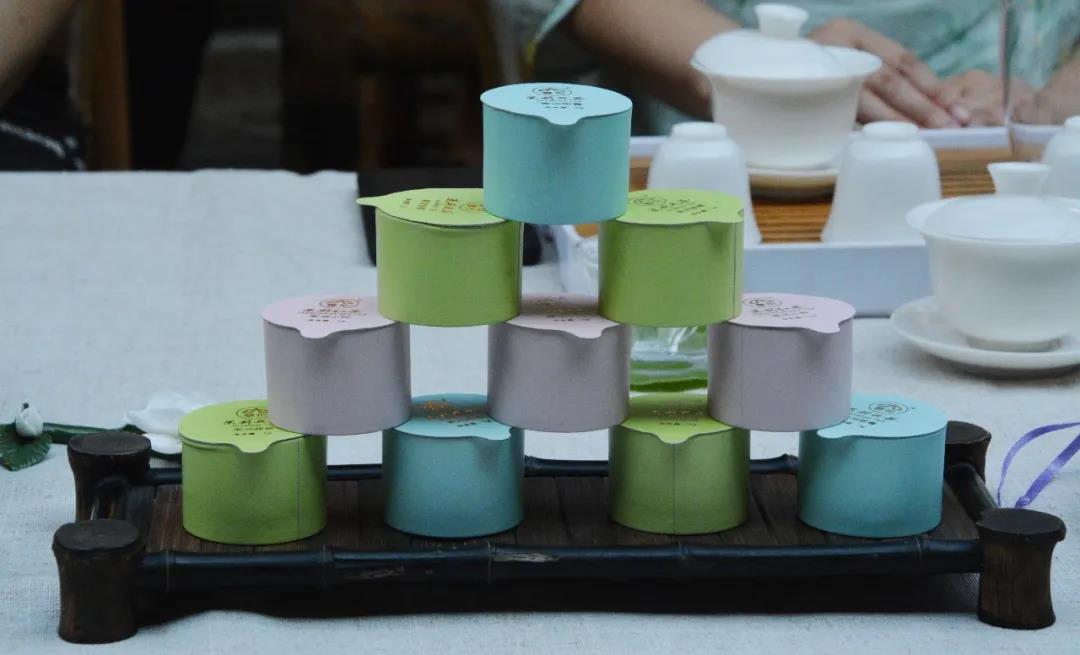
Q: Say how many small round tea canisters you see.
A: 10